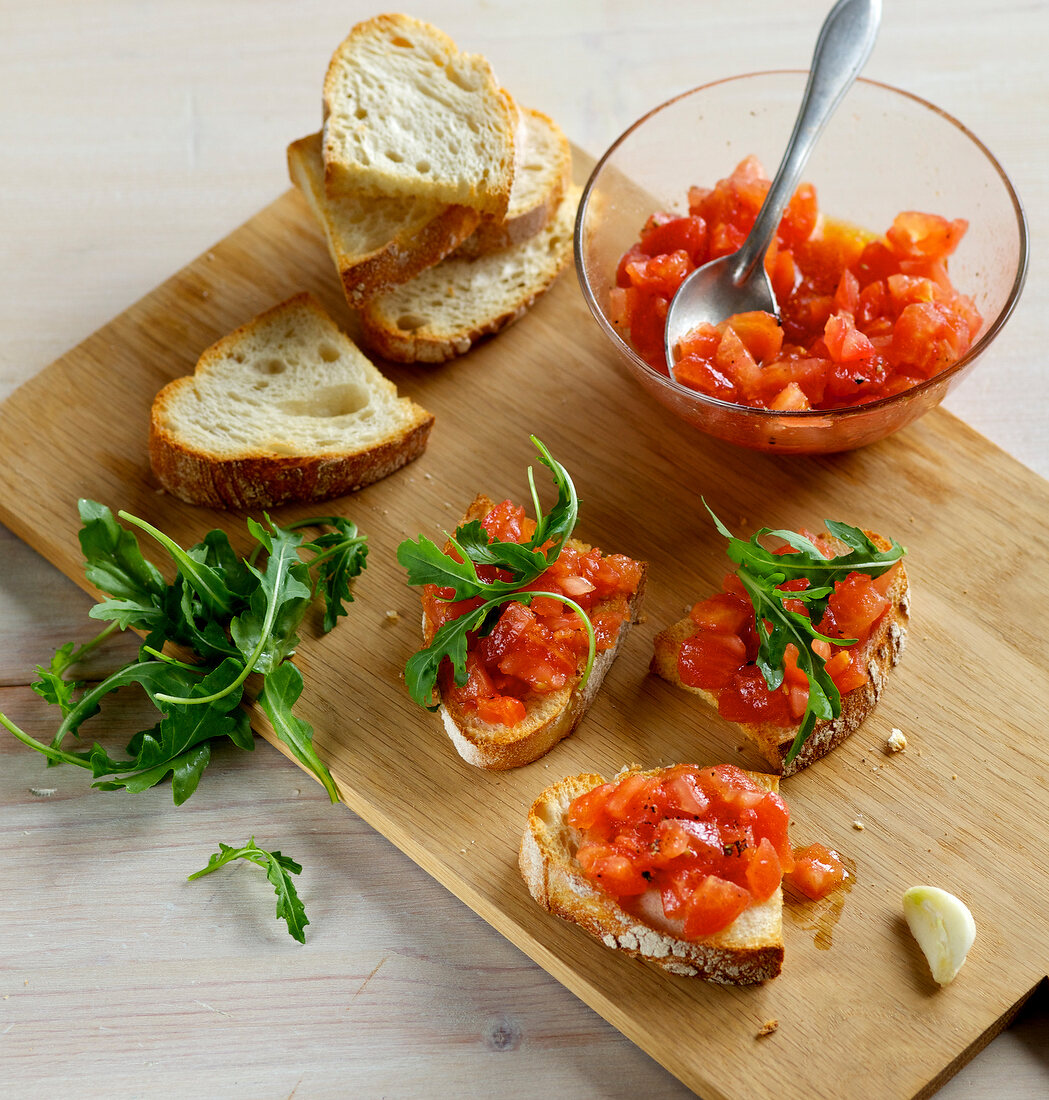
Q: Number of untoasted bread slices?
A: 5